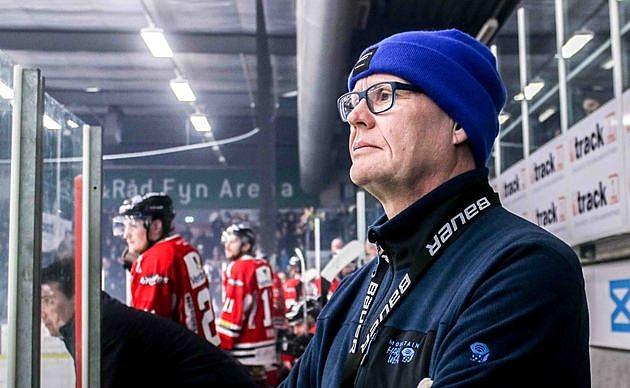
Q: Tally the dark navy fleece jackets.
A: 1